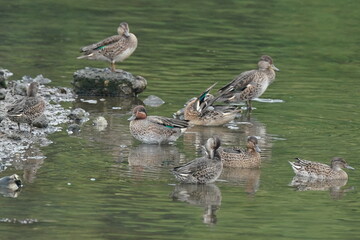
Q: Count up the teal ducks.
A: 8